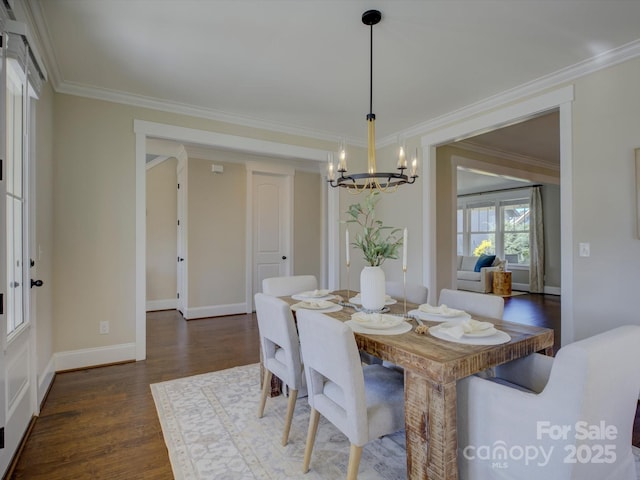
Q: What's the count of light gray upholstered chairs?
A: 6